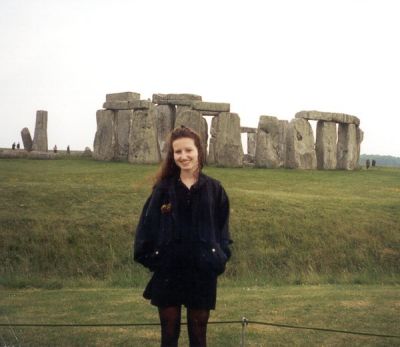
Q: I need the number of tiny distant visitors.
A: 6